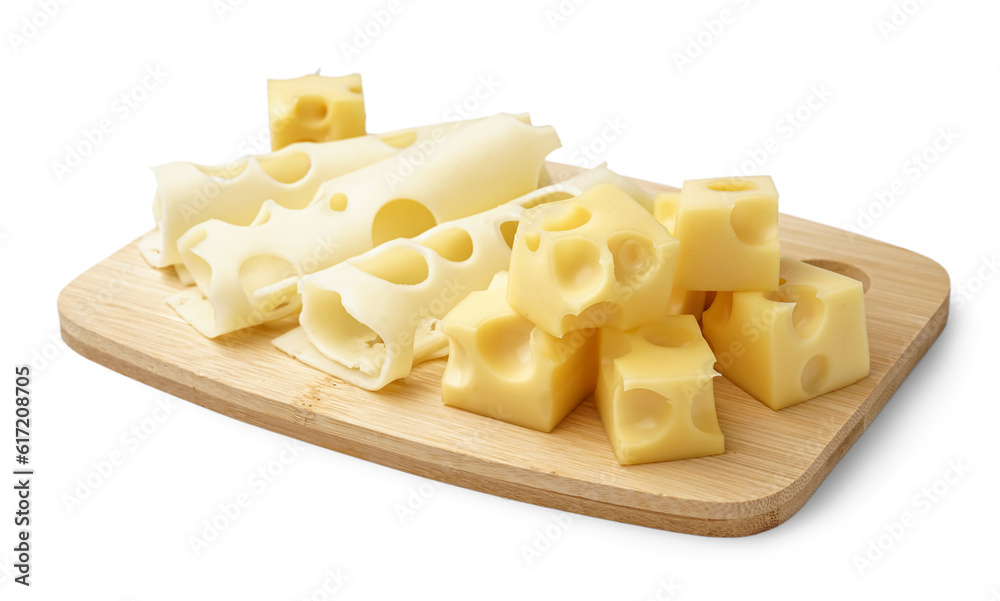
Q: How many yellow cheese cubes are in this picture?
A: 7